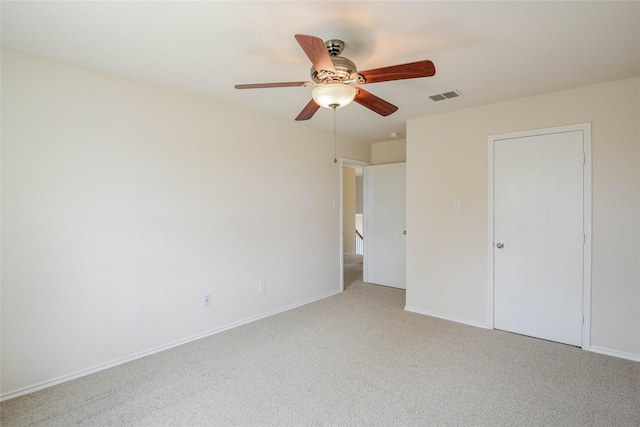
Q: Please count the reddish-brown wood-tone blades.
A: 5